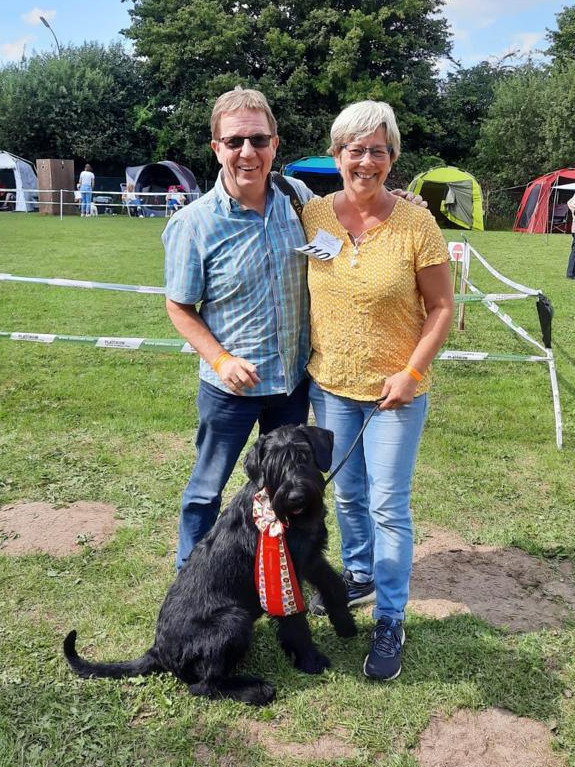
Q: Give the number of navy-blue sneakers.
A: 2